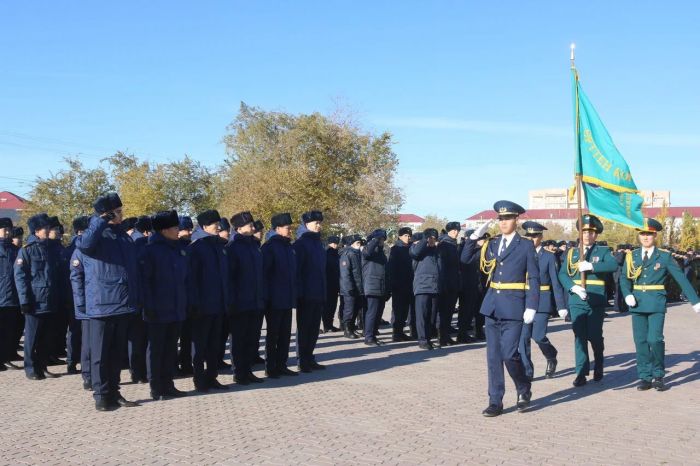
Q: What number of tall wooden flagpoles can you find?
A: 1